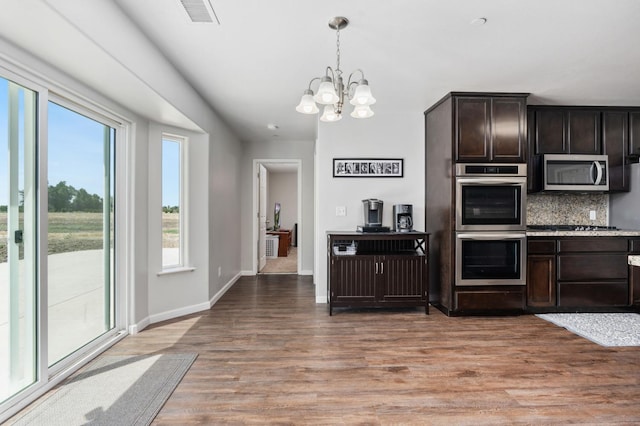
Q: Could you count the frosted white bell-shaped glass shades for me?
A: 5